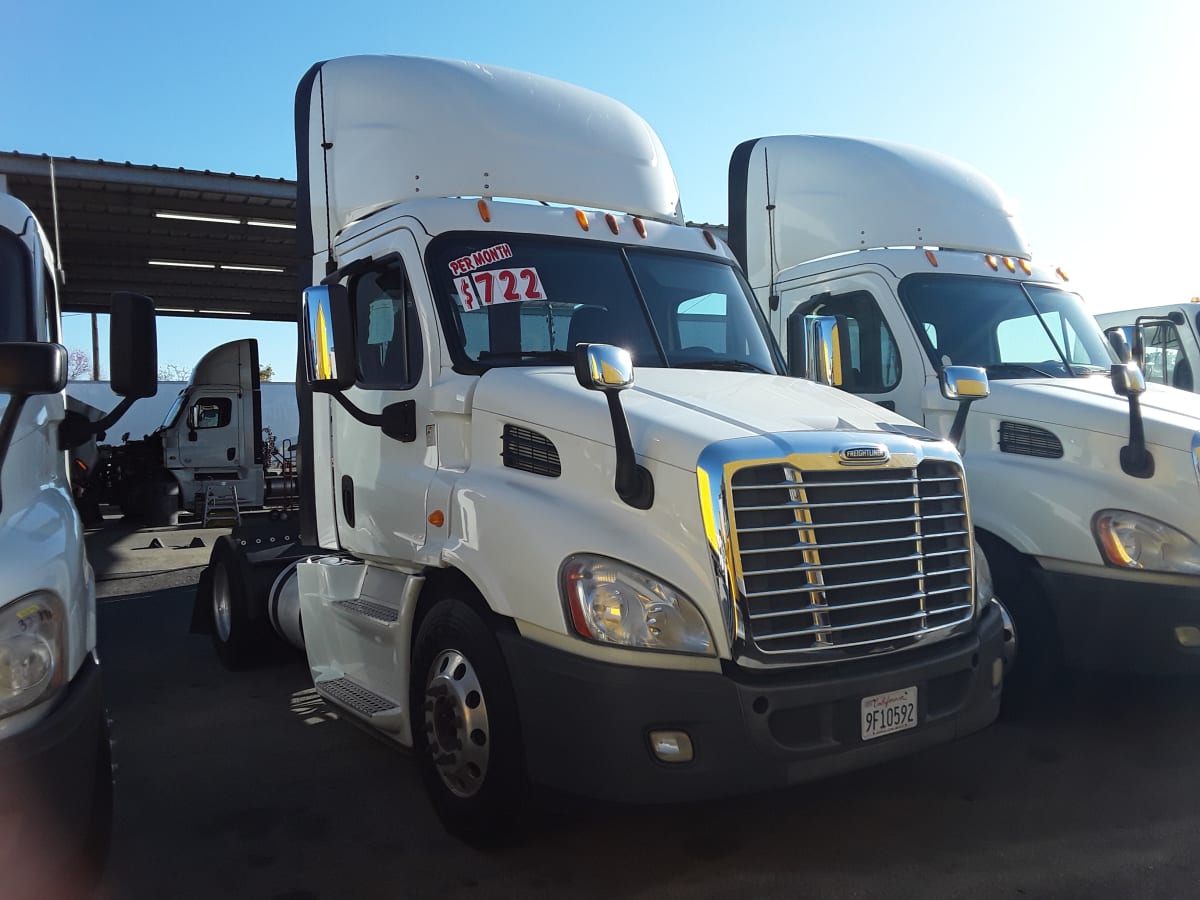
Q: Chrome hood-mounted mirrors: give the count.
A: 3